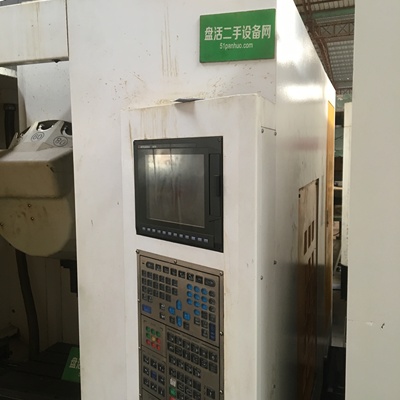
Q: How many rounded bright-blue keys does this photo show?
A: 14